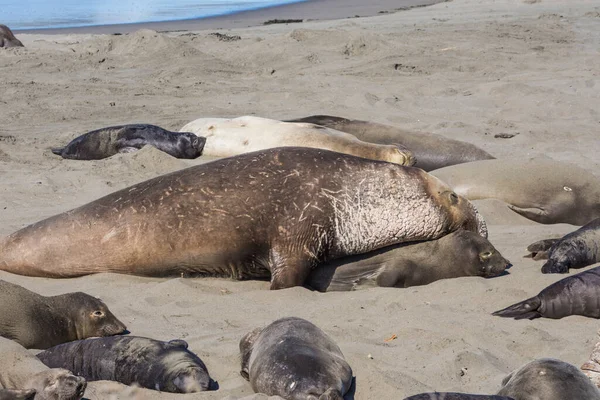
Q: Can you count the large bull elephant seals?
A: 1